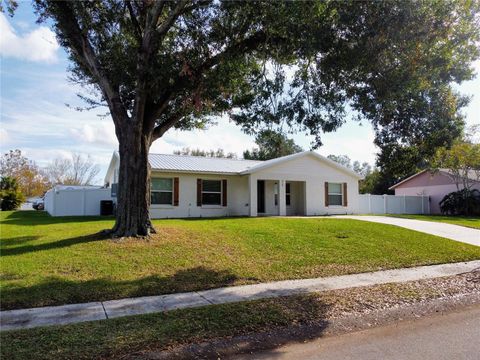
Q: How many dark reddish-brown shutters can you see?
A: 5